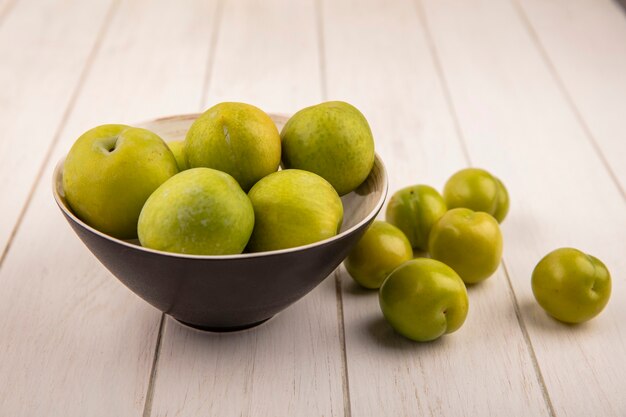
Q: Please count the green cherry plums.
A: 6